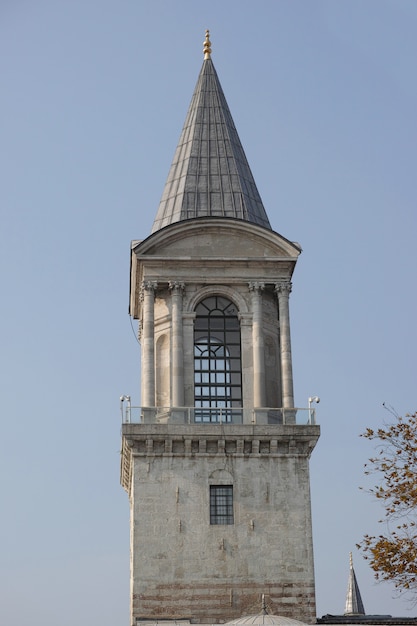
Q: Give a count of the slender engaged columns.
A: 4